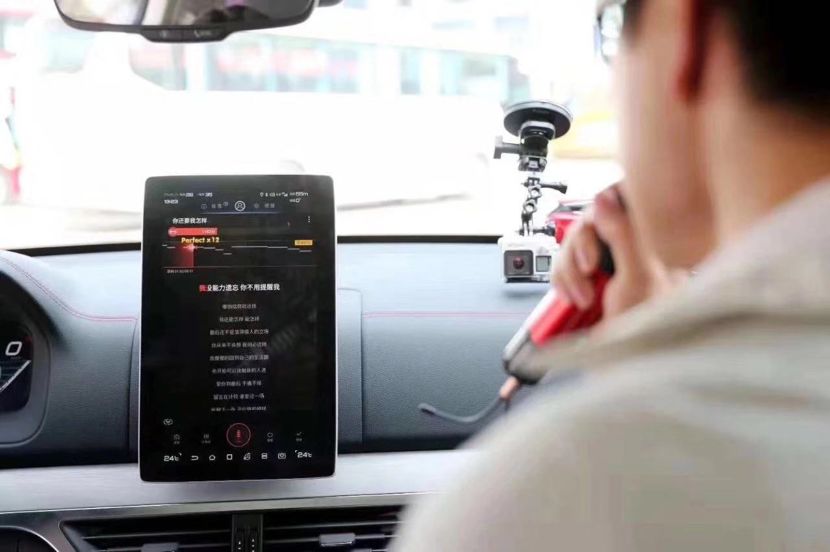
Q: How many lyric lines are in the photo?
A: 10